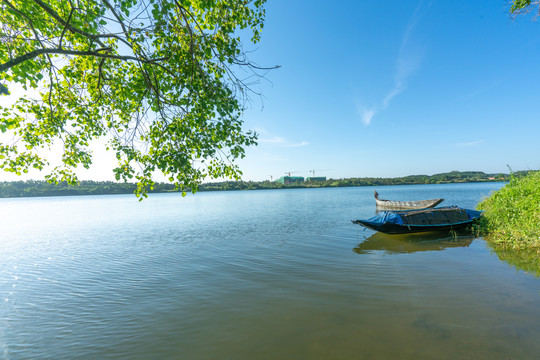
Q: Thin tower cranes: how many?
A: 3